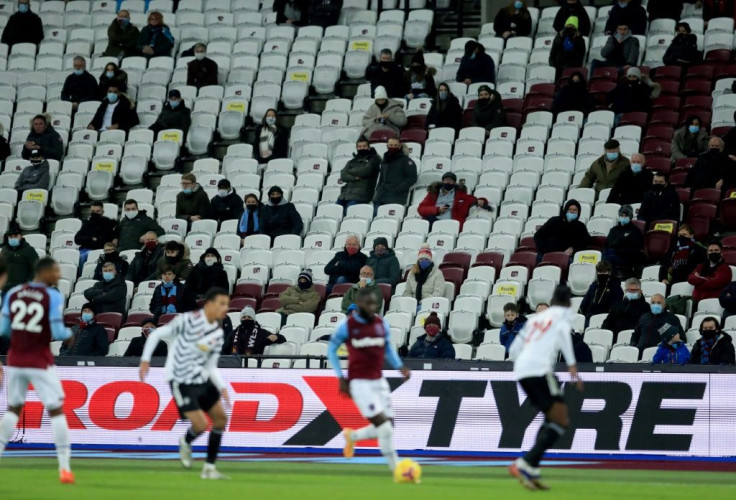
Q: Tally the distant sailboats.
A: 0